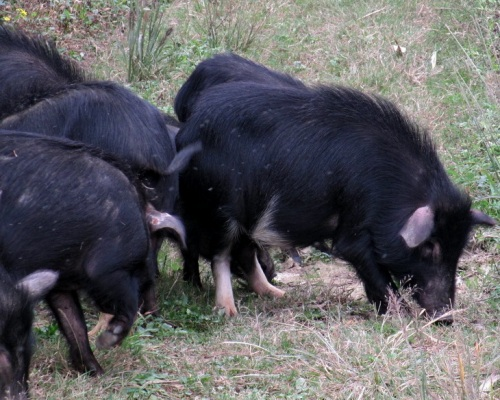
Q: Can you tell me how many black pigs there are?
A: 6